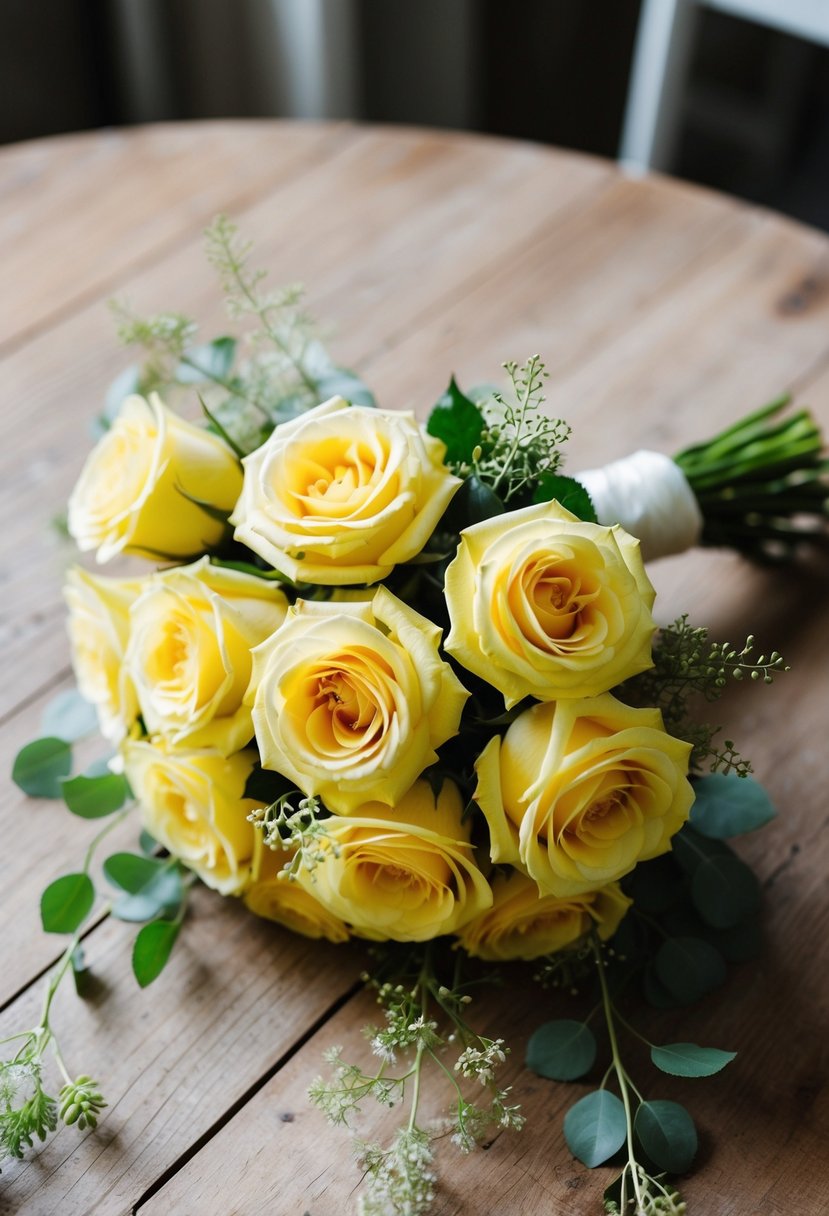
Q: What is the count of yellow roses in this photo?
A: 11